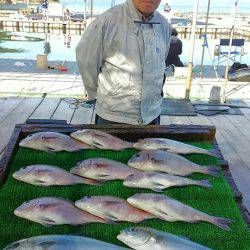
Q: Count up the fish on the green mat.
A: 12